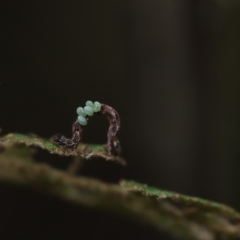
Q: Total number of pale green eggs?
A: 5